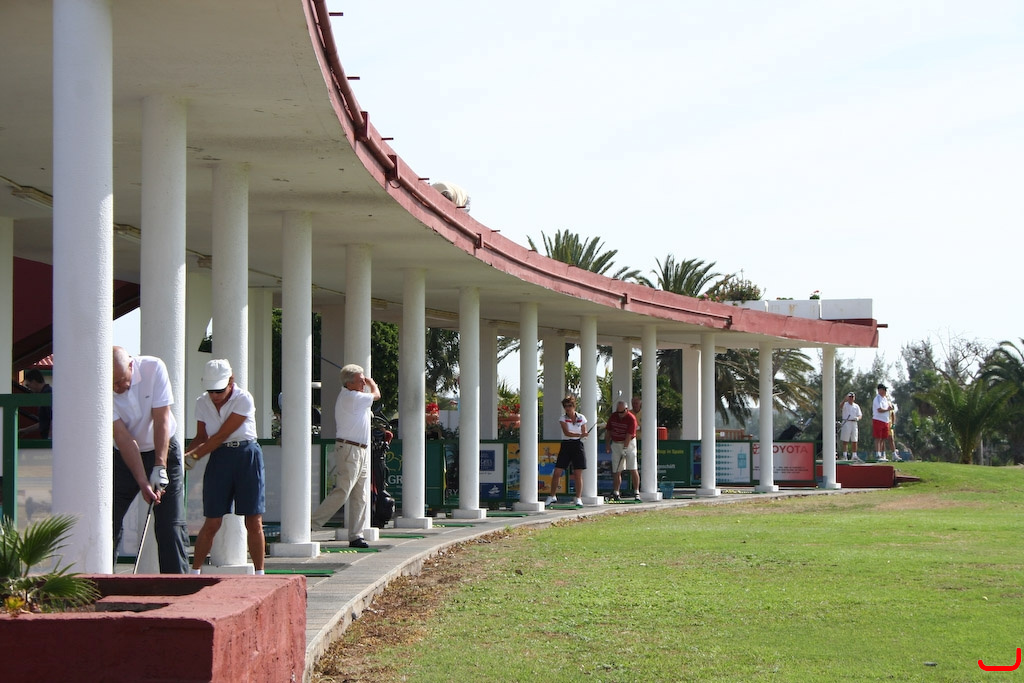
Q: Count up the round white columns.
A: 13